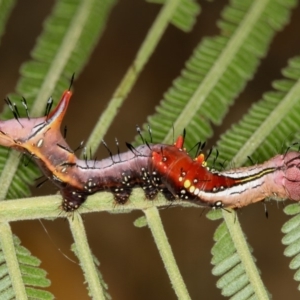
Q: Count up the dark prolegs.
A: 4